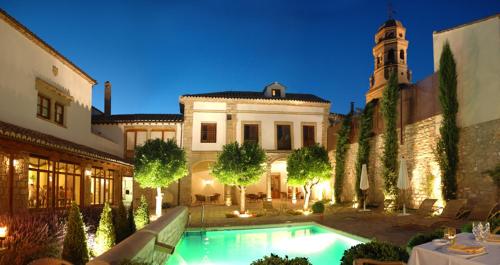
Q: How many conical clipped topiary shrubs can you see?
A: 5